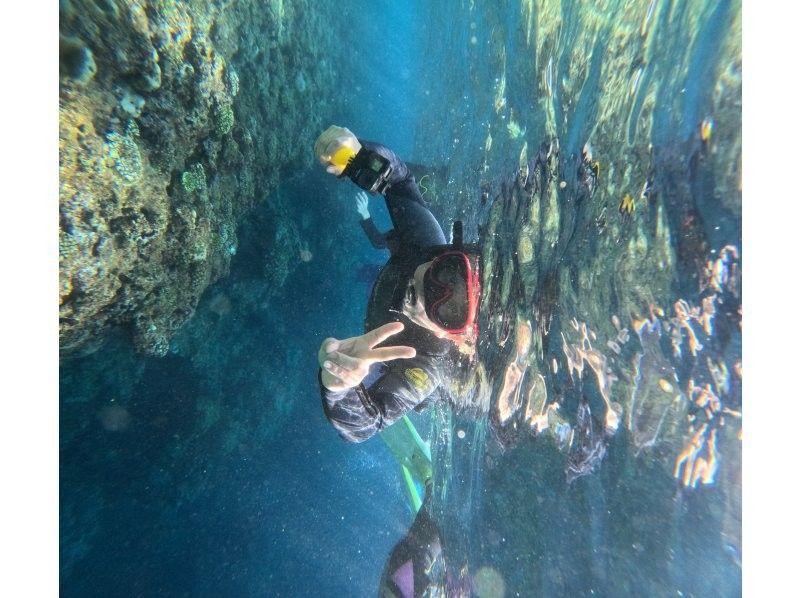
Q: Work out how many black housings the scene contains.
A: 1